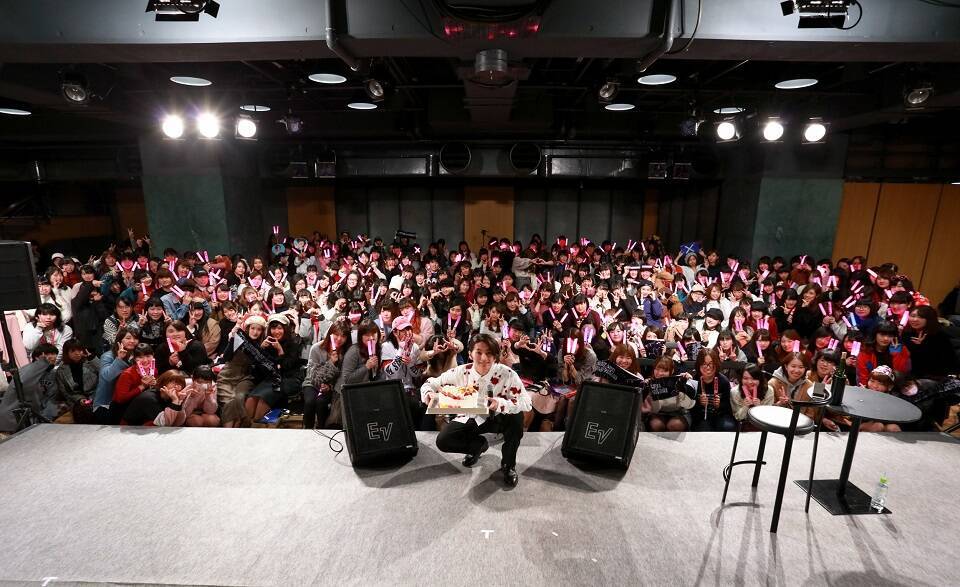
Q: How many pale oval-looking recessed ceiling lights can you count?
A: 9